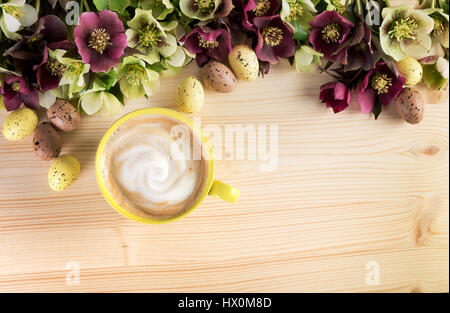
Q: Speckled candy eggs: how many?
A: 9